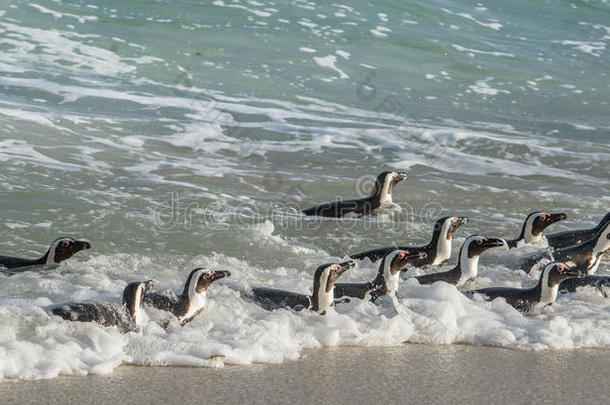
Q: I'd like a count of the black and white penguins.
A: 13